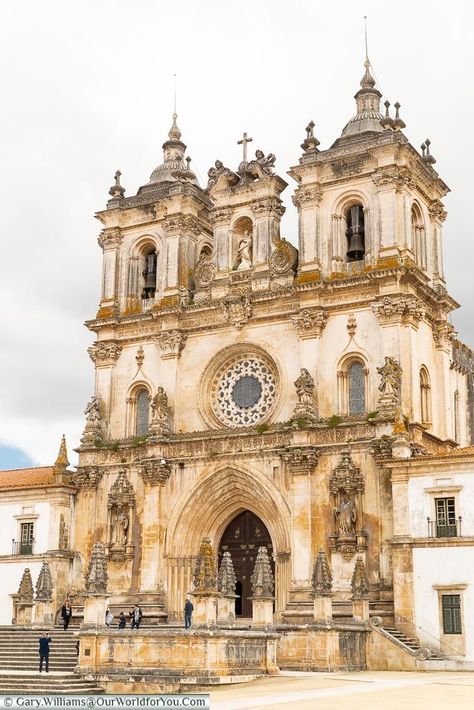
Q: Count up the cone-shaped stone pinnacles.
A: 8